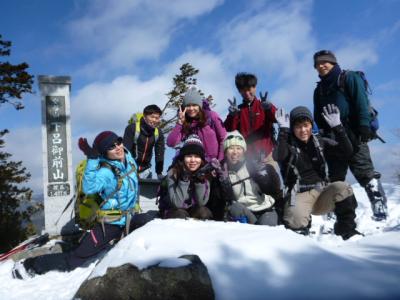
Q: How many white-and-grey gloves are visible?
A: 2